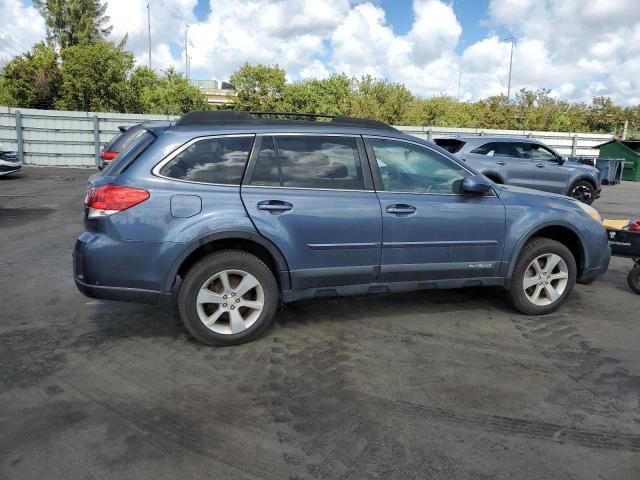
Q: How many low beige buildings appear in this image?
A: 1